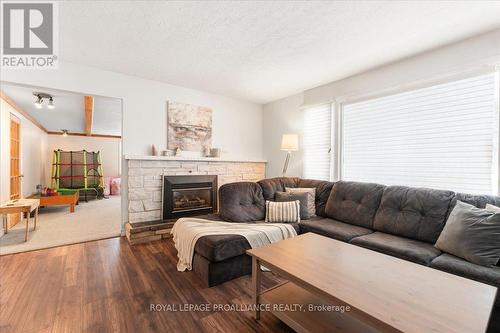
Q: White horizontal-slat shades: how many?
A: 2